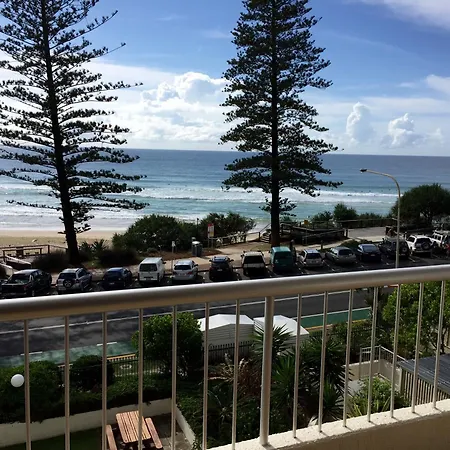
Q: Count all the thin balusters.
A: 14